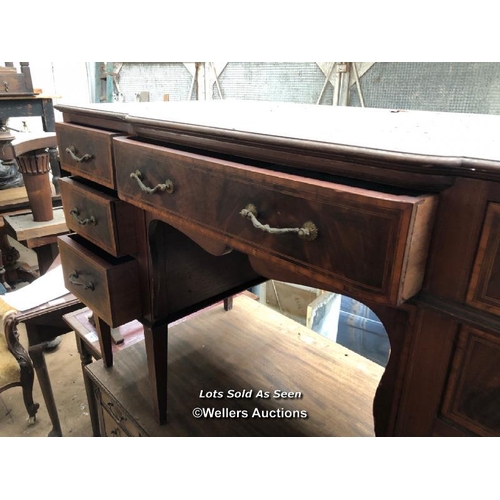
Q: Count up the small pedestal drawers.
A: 3